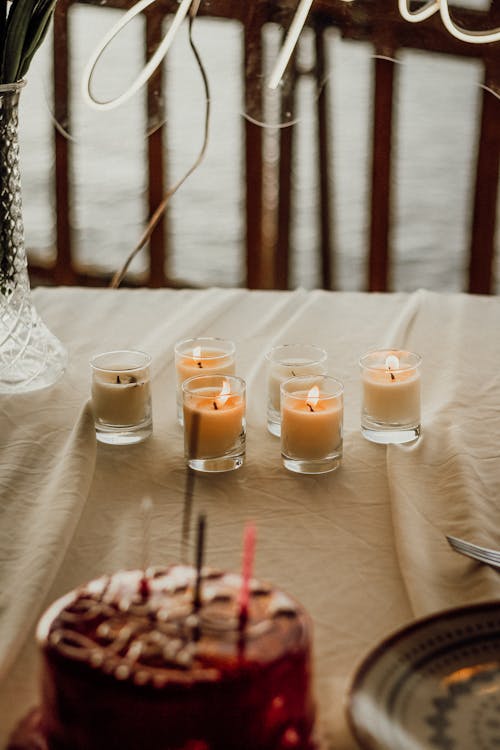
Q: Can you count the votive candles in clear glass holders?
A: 6